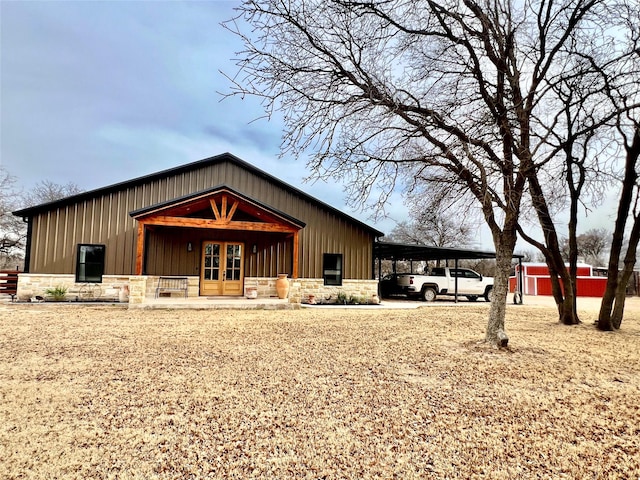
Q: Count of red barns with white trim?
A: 1